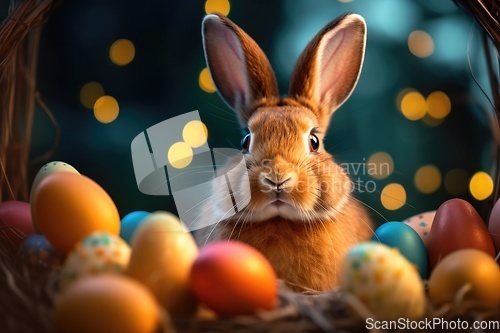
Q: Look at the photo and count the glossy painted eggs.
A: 15